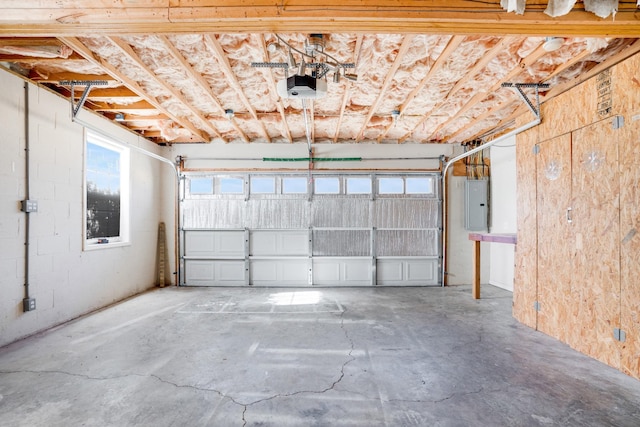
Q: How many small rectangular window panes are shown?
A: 8